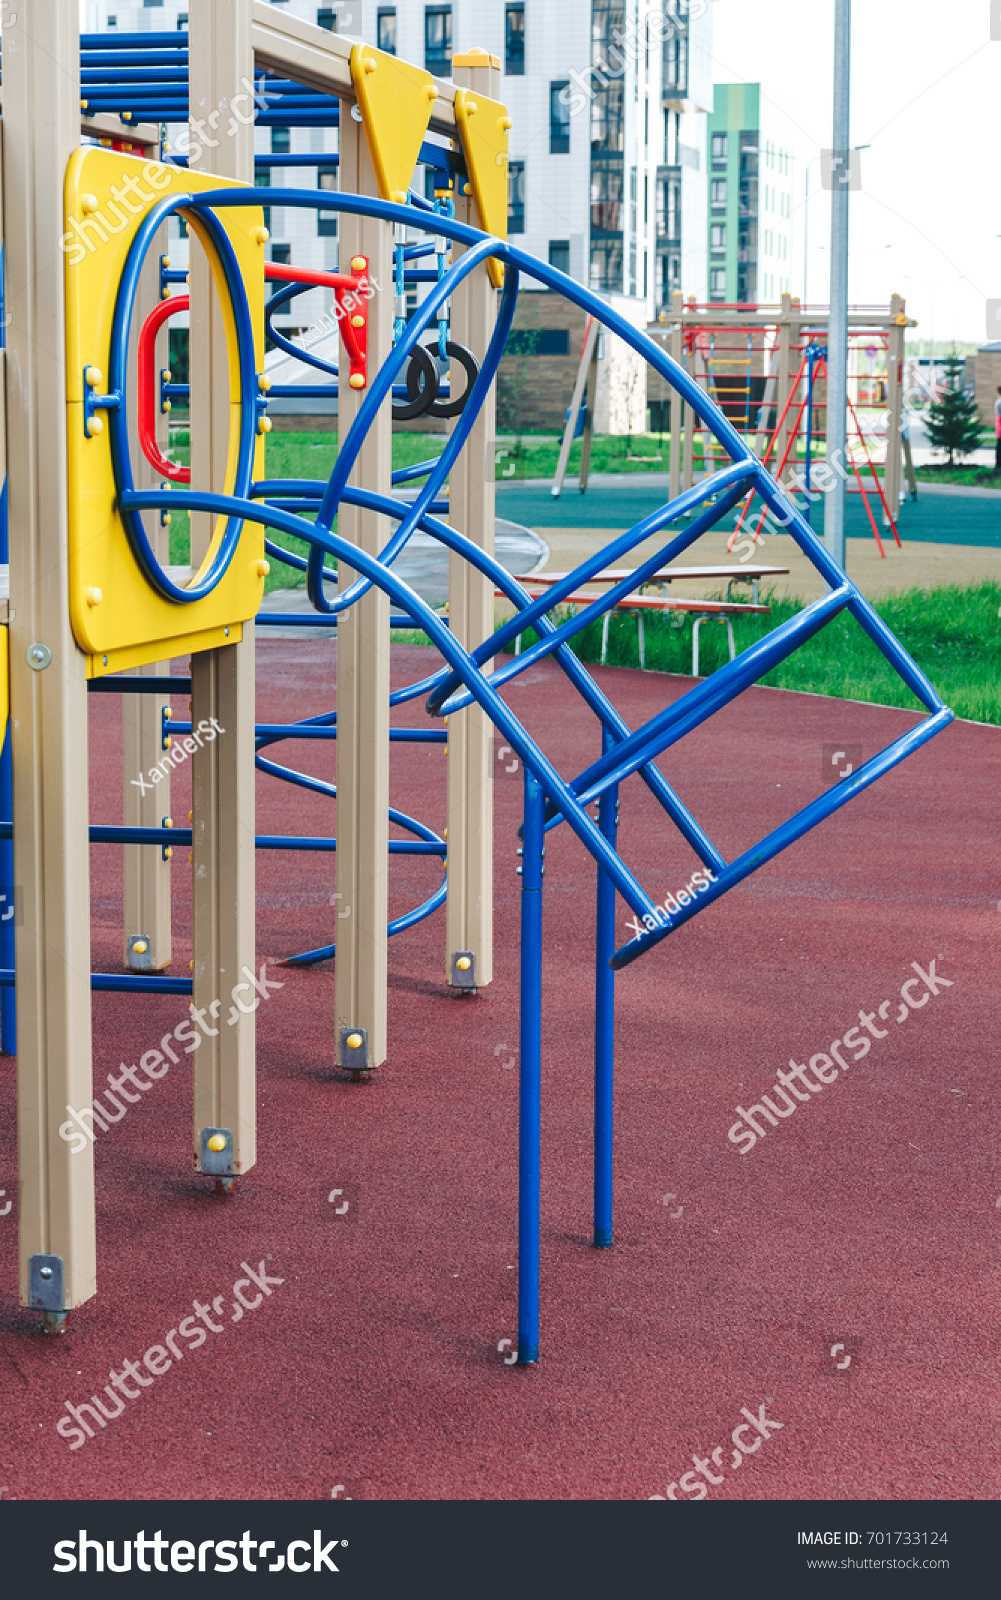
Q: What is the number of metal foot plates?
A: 5